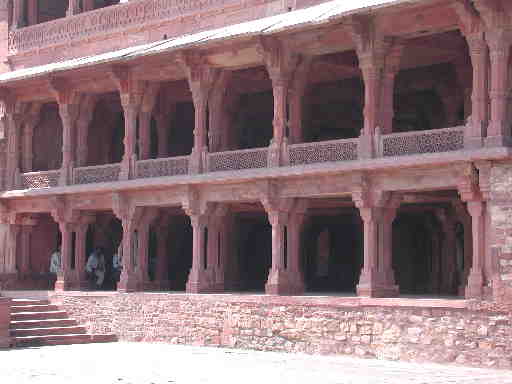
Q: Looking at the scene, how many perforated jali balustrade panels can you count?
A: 6